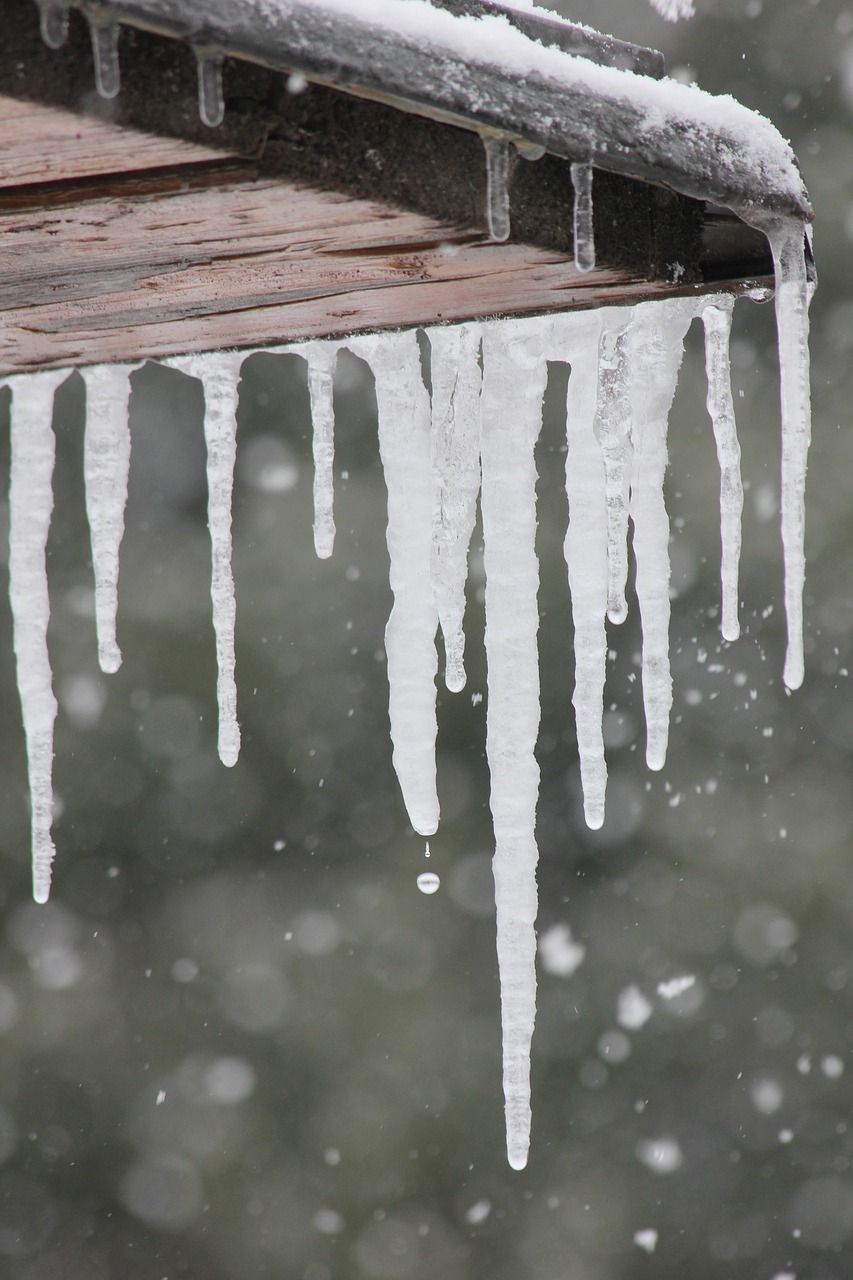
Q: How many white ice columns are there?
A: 12